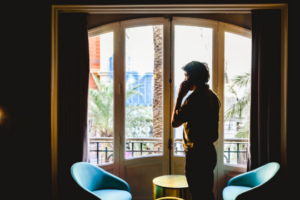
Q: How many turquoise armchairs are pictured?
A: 2